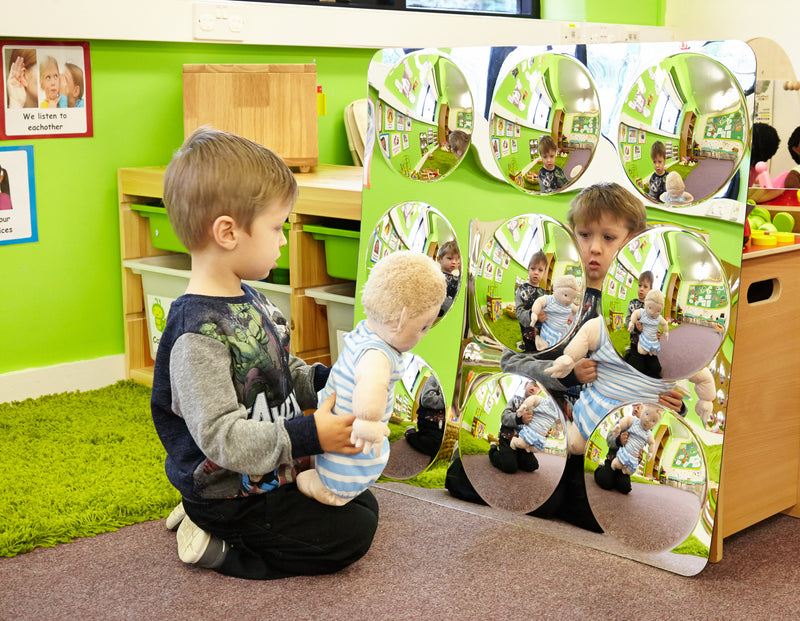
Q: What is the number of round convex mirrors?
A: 9